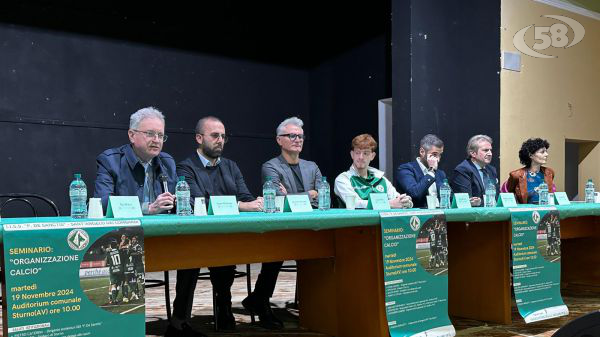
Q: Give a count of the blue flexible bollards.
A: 0